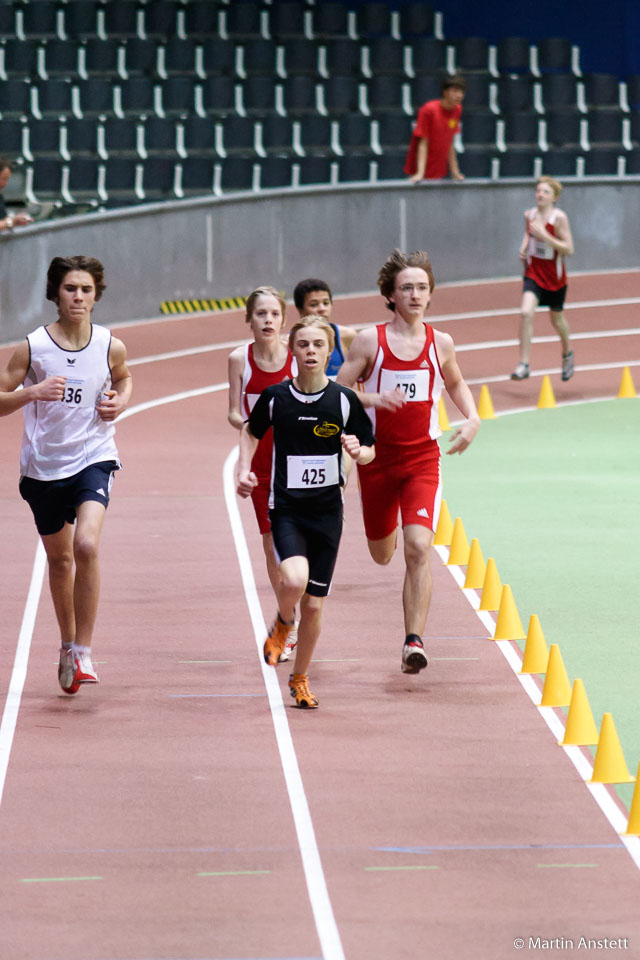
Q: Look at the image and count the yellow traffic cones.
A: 14